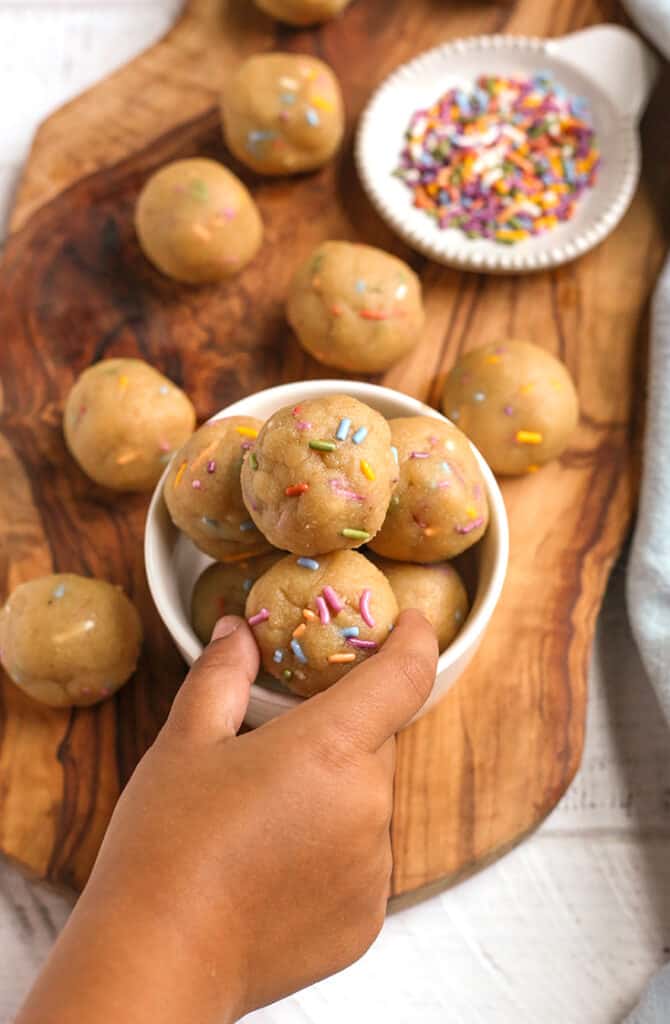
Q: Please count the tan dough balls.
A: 13